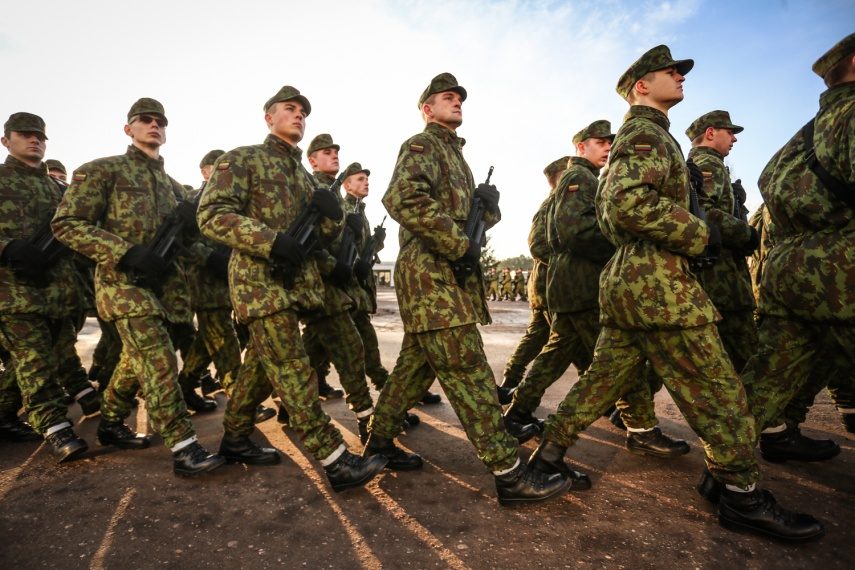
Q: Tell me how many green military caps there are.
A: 13